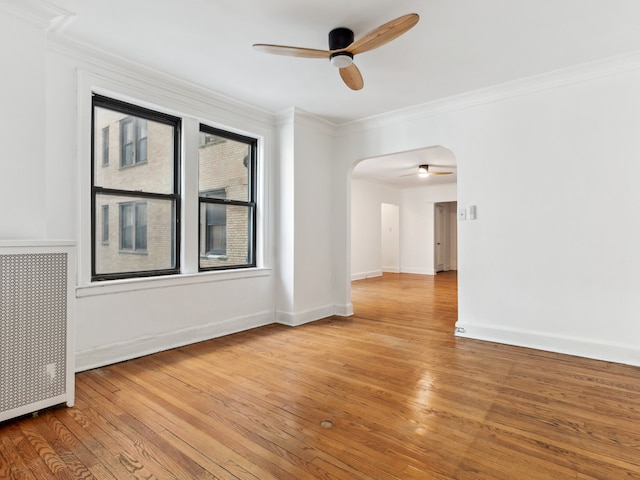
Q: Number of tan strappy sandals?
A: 0